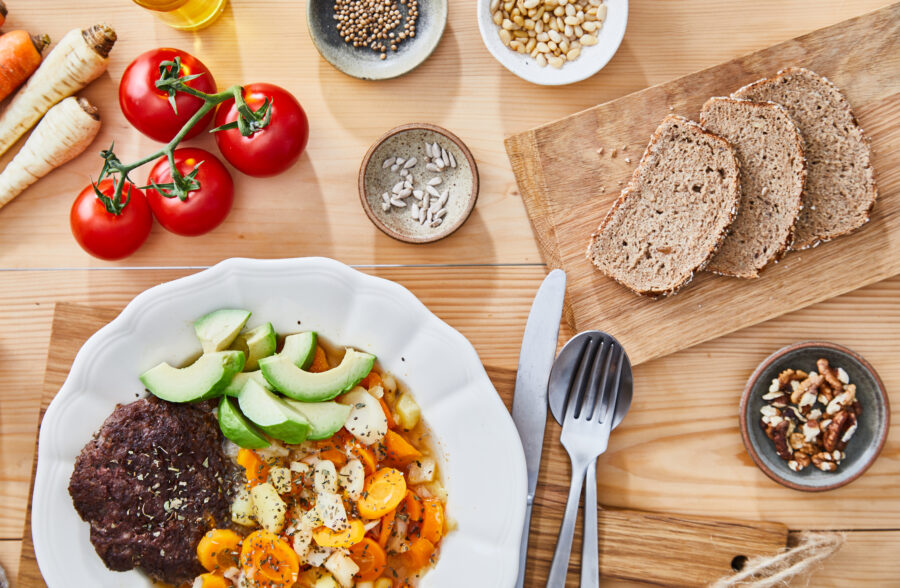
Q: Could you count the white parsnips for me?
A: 2